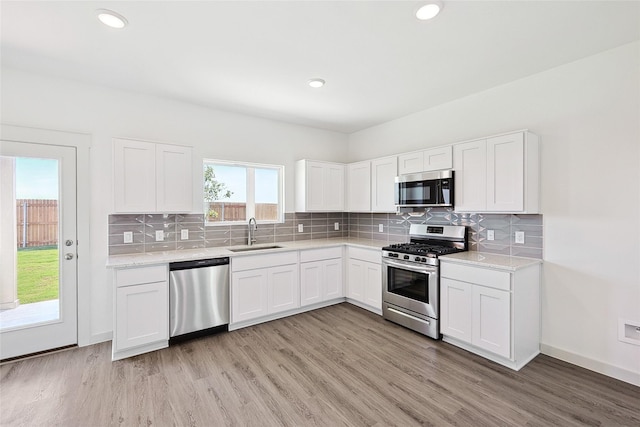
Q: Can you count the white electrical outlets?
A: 8